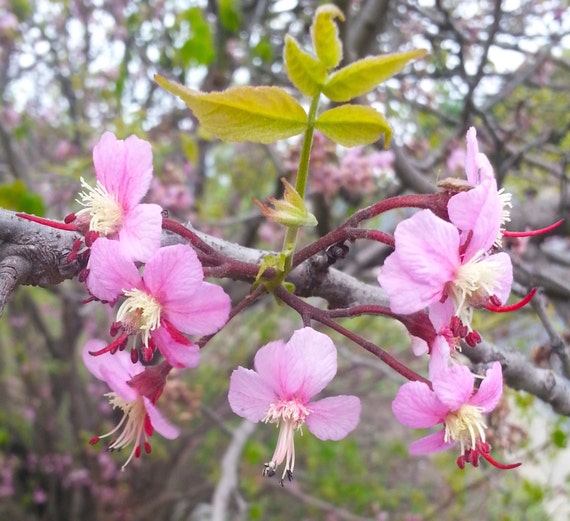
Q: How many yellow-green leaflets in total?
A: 5